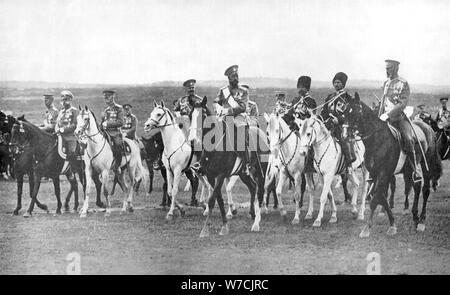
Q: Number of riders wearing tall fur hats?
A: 2